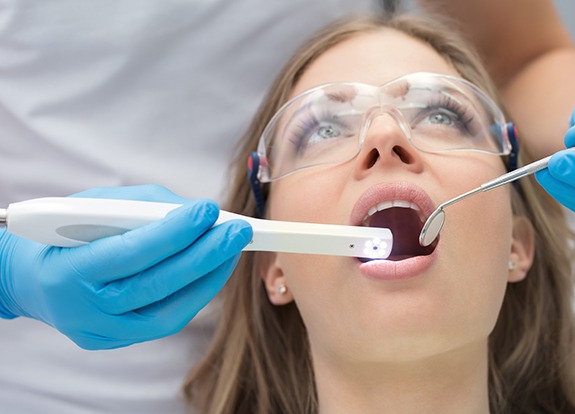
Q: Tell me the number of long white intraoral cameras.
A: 1